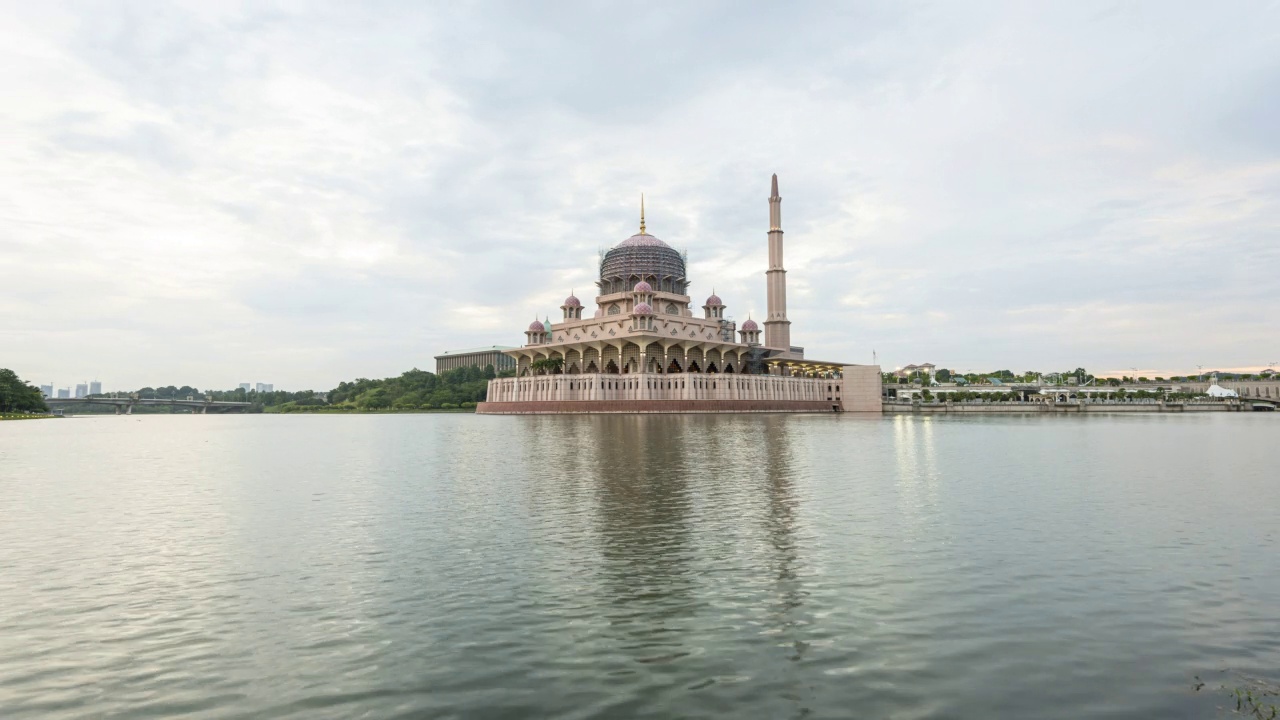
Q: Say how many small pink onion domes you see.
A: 6